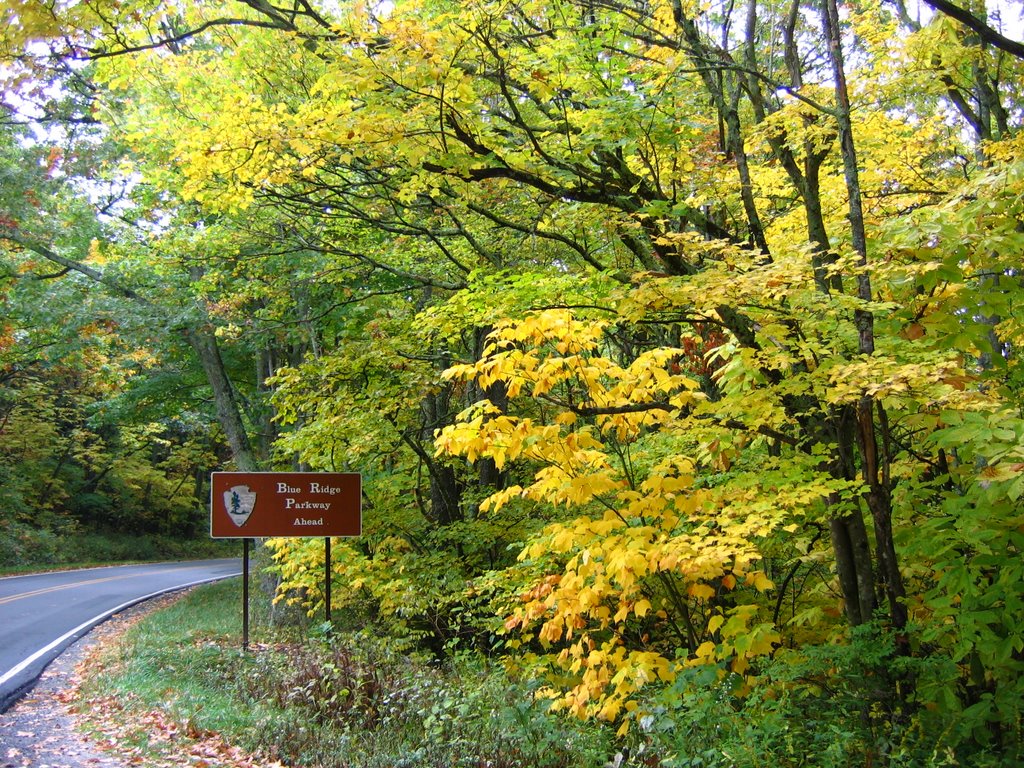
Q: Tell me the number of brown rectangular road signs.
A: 1